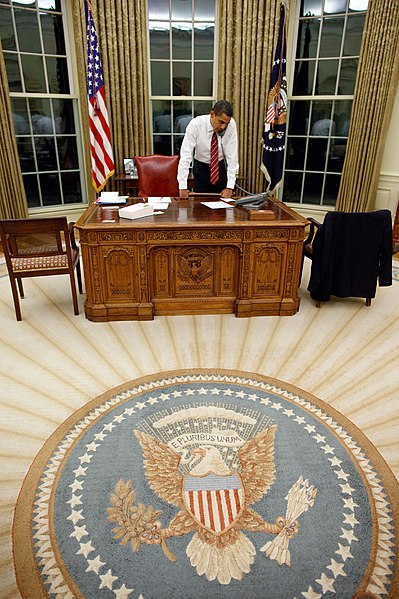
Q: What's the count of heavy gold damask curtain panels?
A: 4